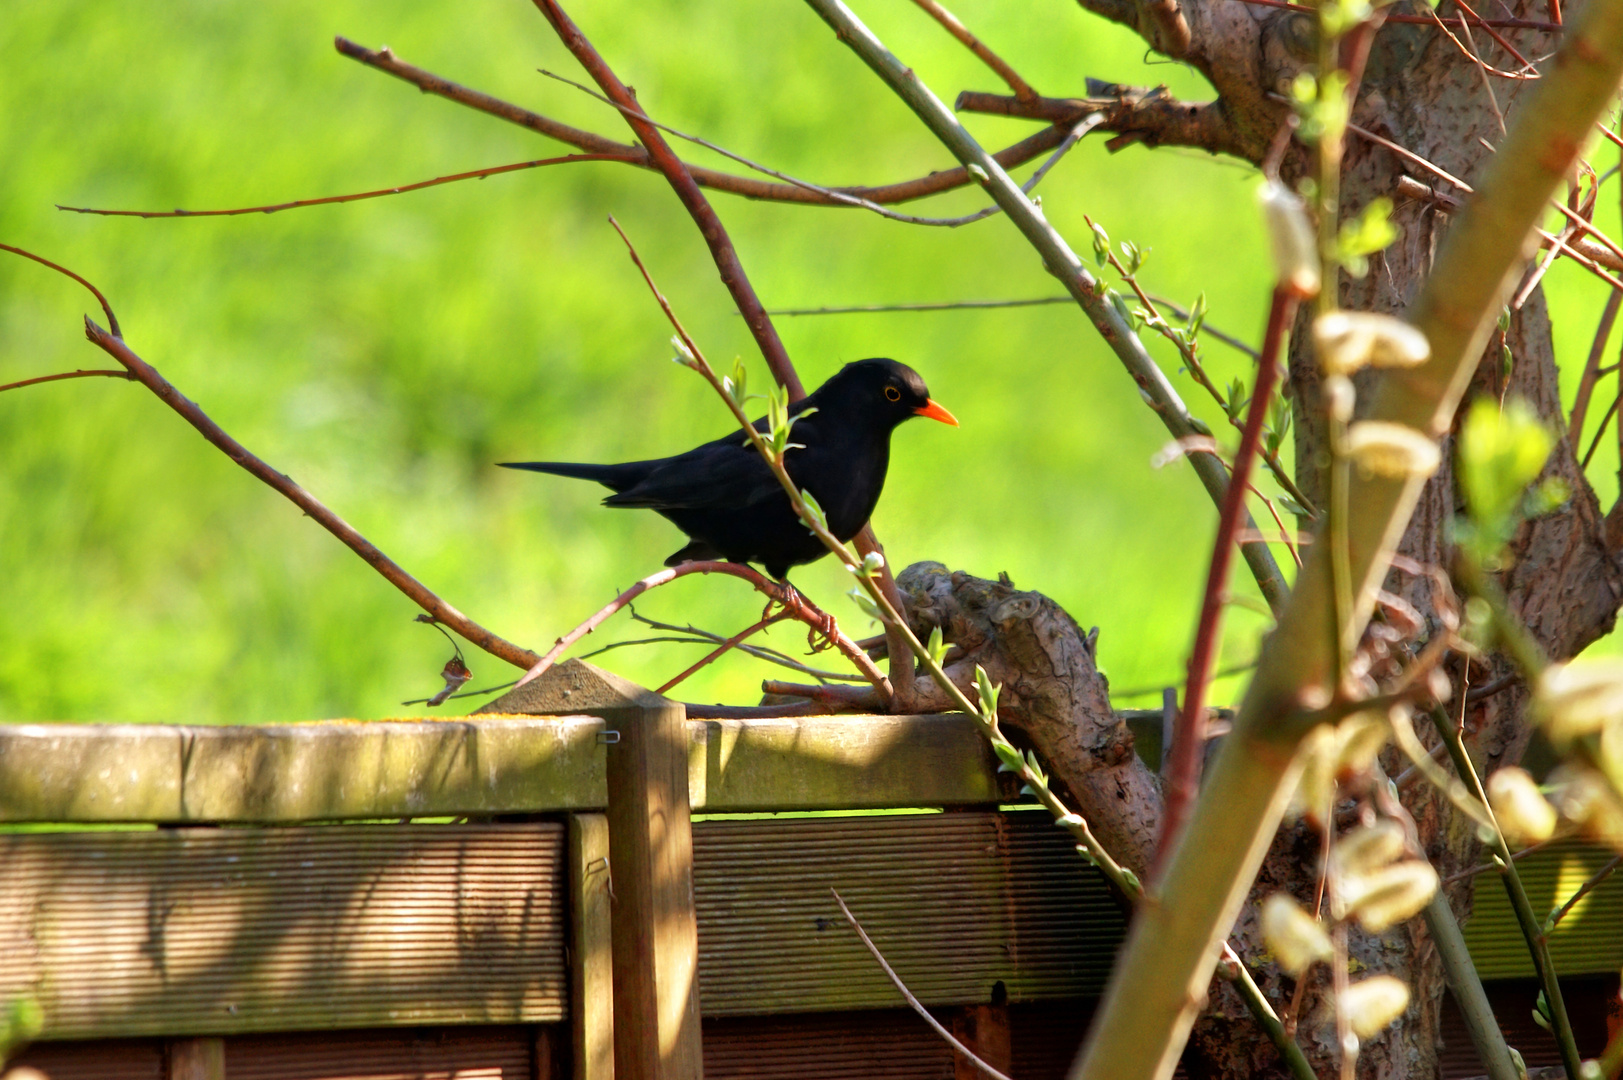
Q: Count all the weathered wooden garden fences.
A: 1